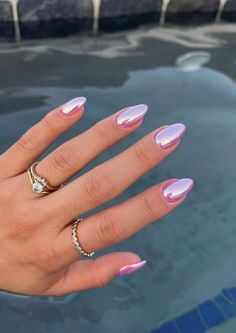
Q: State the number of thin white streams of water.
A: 4